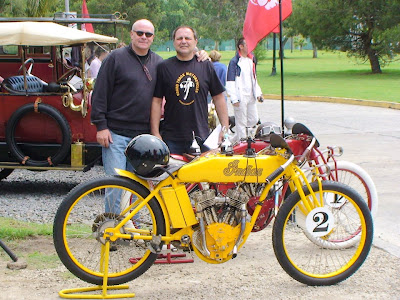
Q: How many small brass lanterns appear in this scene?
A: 1